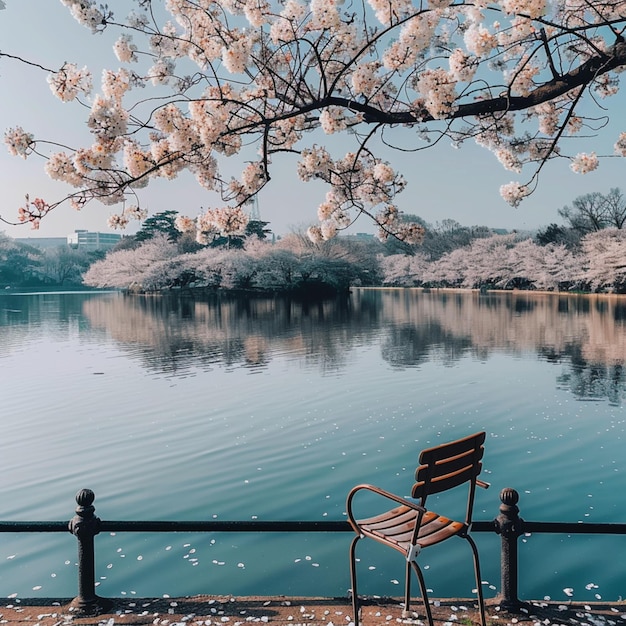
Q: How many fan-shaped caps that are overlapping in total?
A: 0